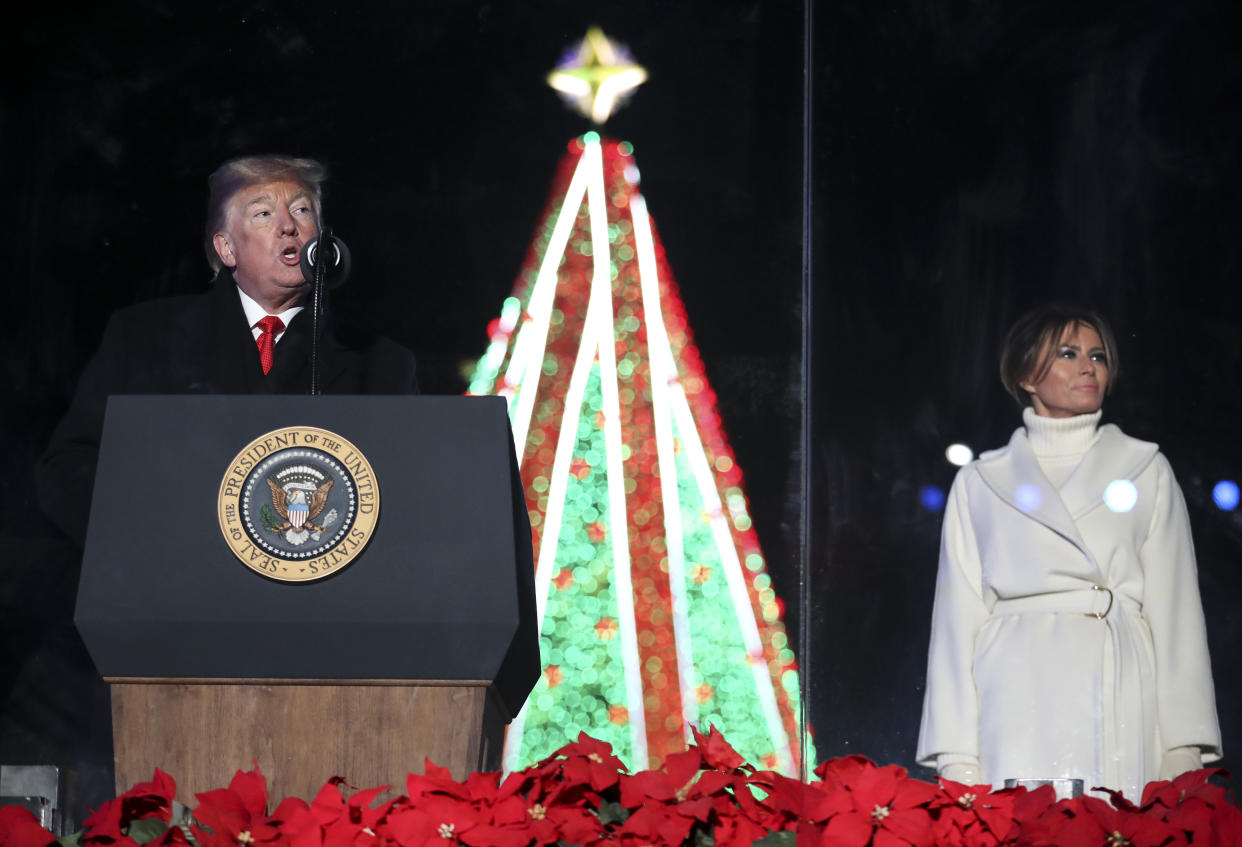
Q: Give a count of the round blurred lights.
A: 5